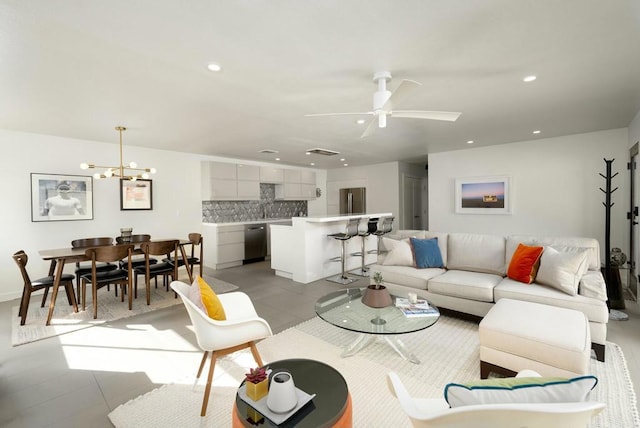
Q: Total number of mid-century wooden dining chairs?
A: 6